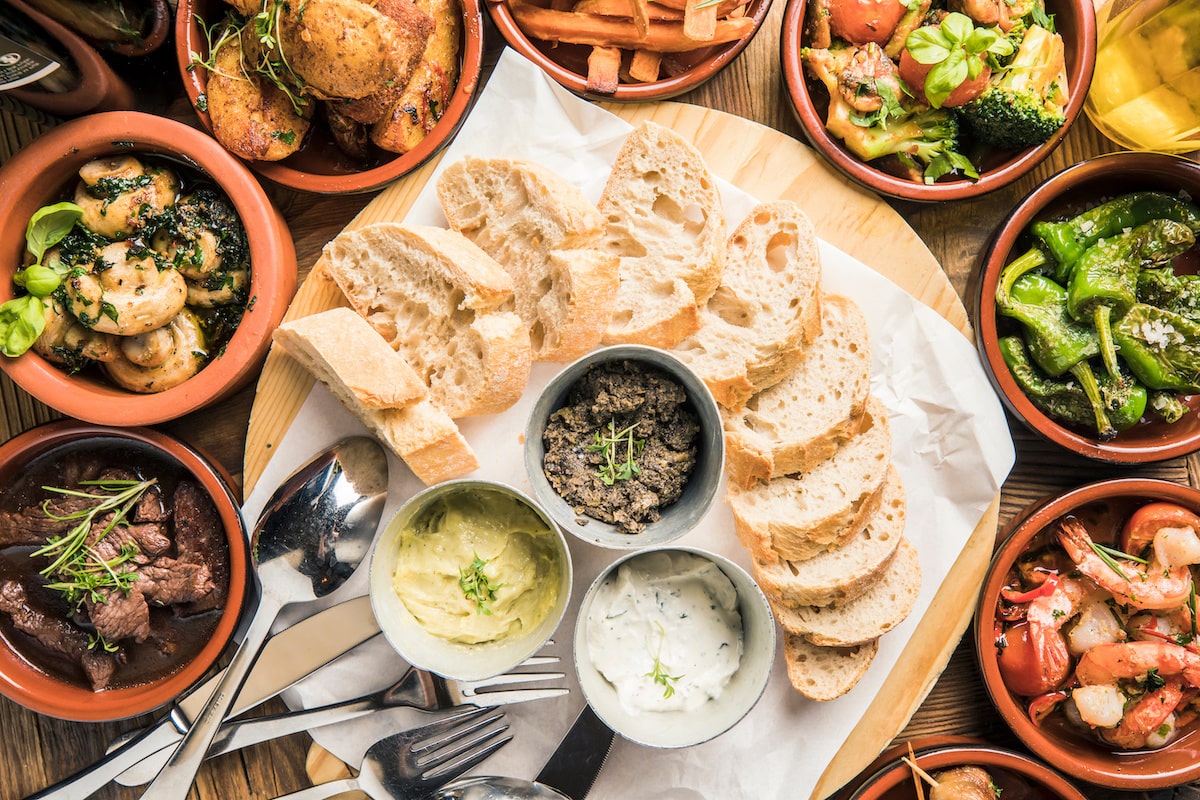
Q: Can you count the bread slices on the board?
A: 10